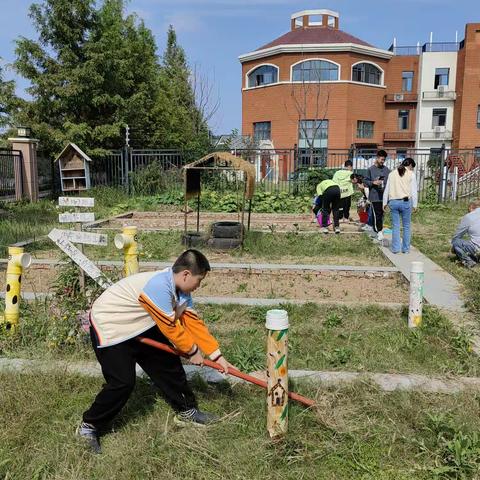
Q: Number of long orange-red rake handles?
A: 1